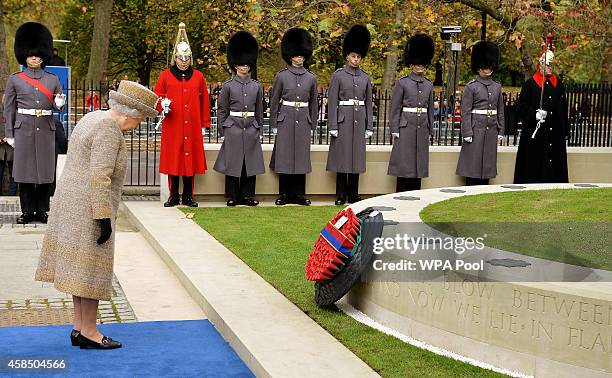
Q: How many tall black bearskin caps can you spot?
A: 6